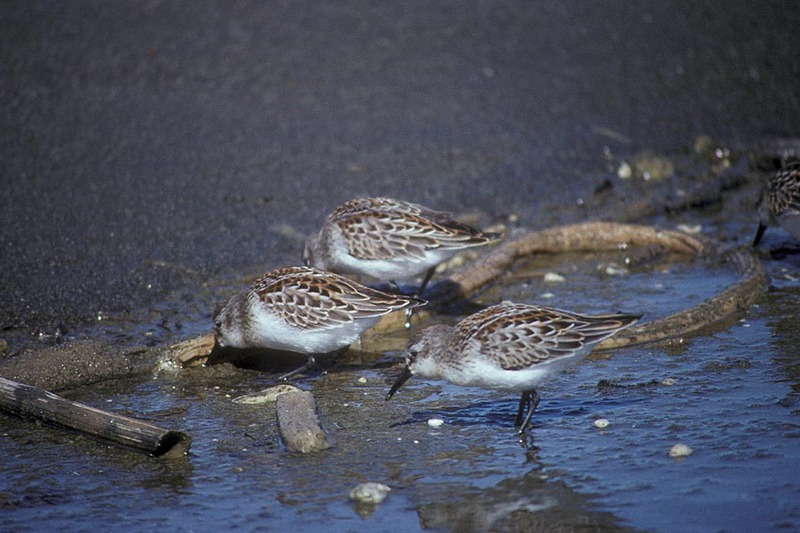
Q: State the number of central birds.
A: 3